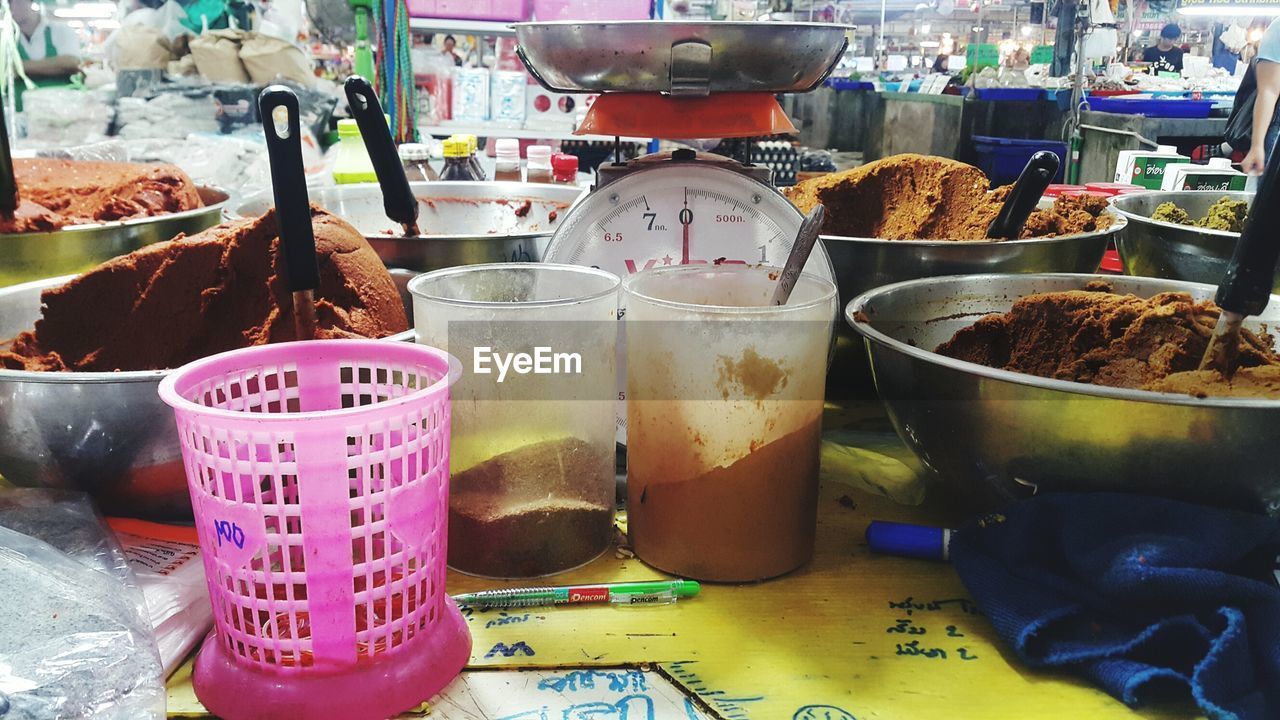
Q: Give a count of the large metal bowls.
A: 6